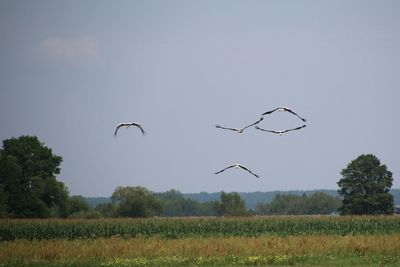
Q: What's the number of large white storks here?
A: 5